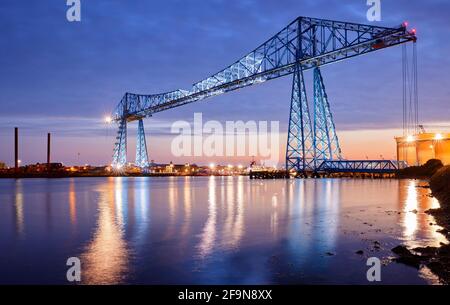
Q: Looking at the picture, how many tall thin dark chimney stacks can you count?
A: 2